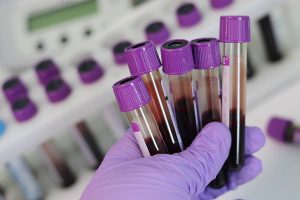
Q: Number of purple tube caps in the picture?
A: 15